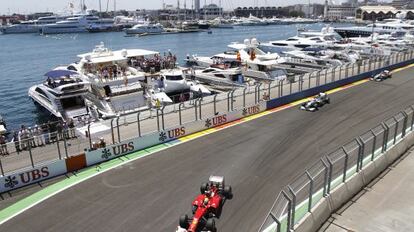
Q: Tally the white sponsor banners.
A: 5